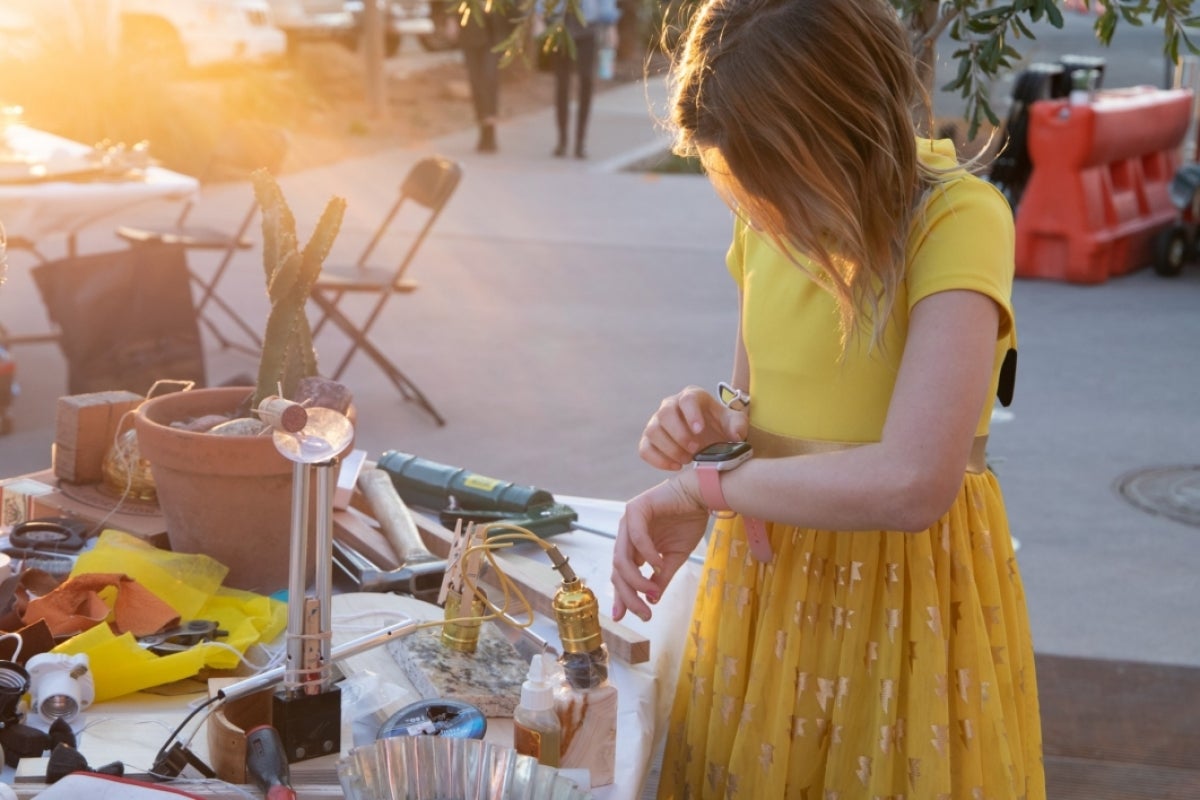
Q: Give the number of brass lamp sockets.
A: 2